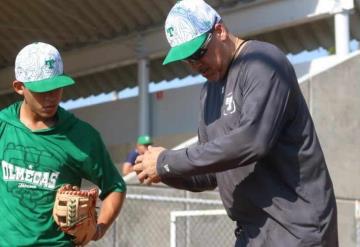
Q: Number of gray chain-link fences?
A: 1